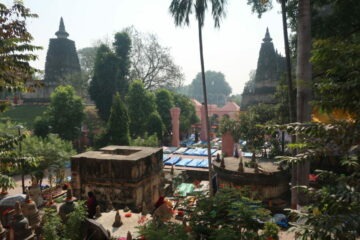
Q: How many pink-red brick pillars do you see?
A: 3